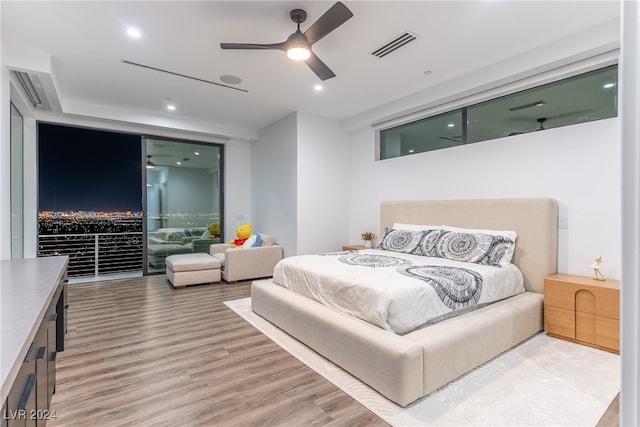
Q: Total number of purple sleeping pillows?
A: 0